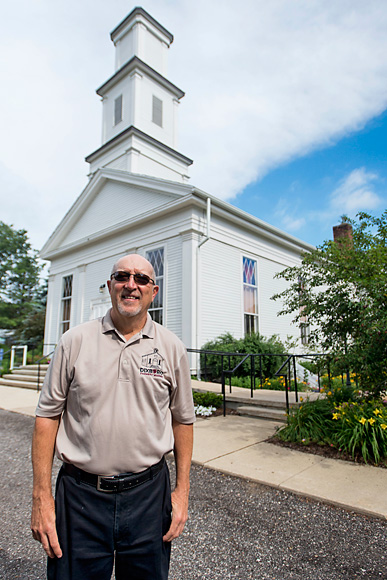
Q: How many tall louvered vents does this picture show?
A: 2